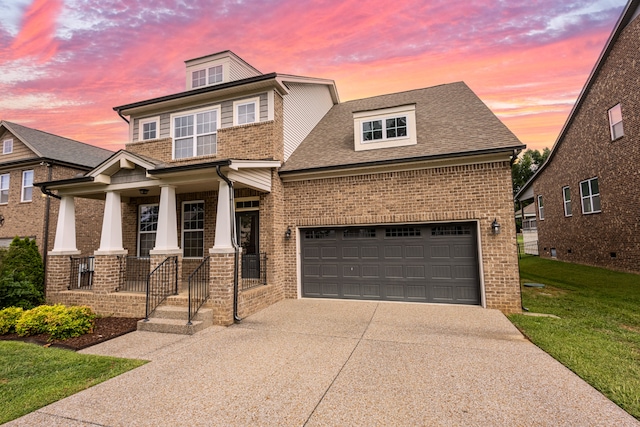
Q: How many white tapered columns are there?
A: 4